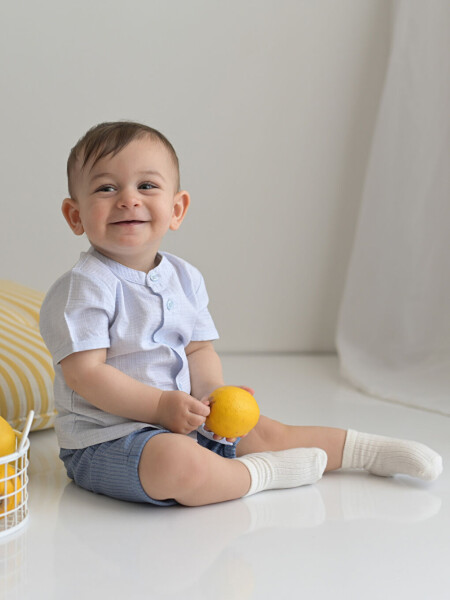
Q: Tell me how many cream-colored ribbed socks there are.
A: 2